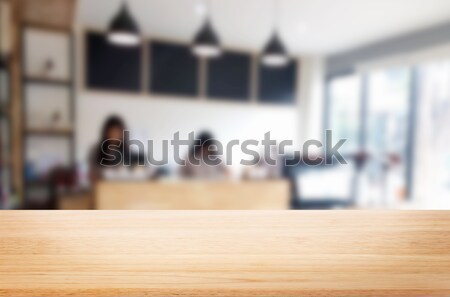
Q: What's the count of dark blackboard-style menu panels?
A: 4